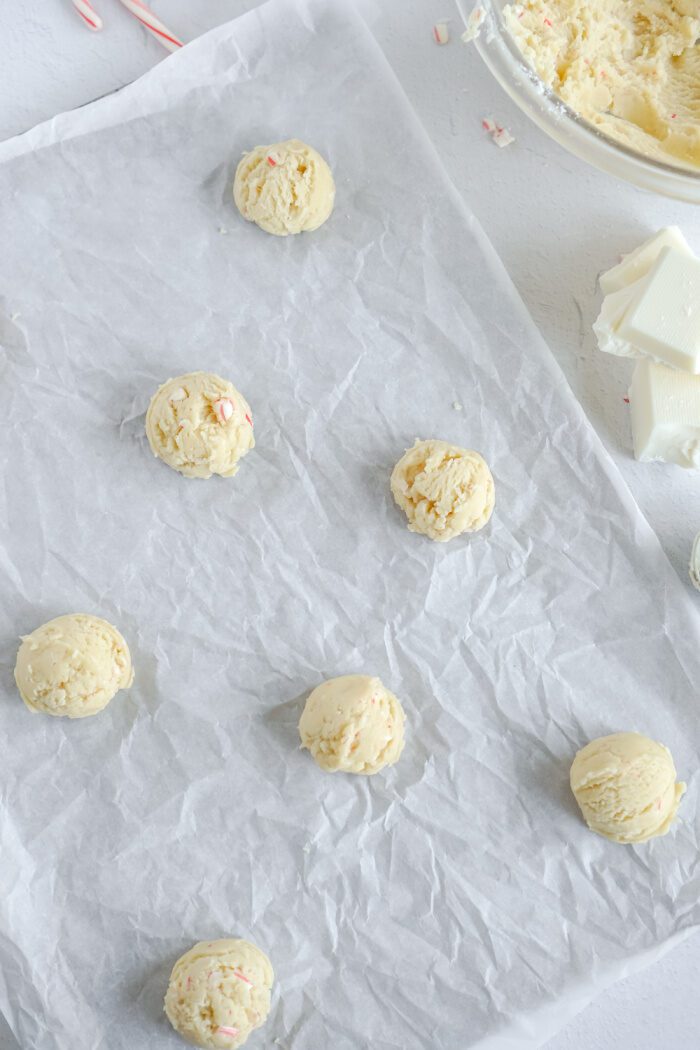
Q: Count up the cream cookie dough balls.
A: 7